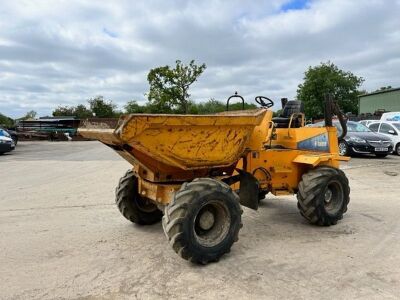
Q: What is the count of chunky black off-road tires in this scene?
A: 3